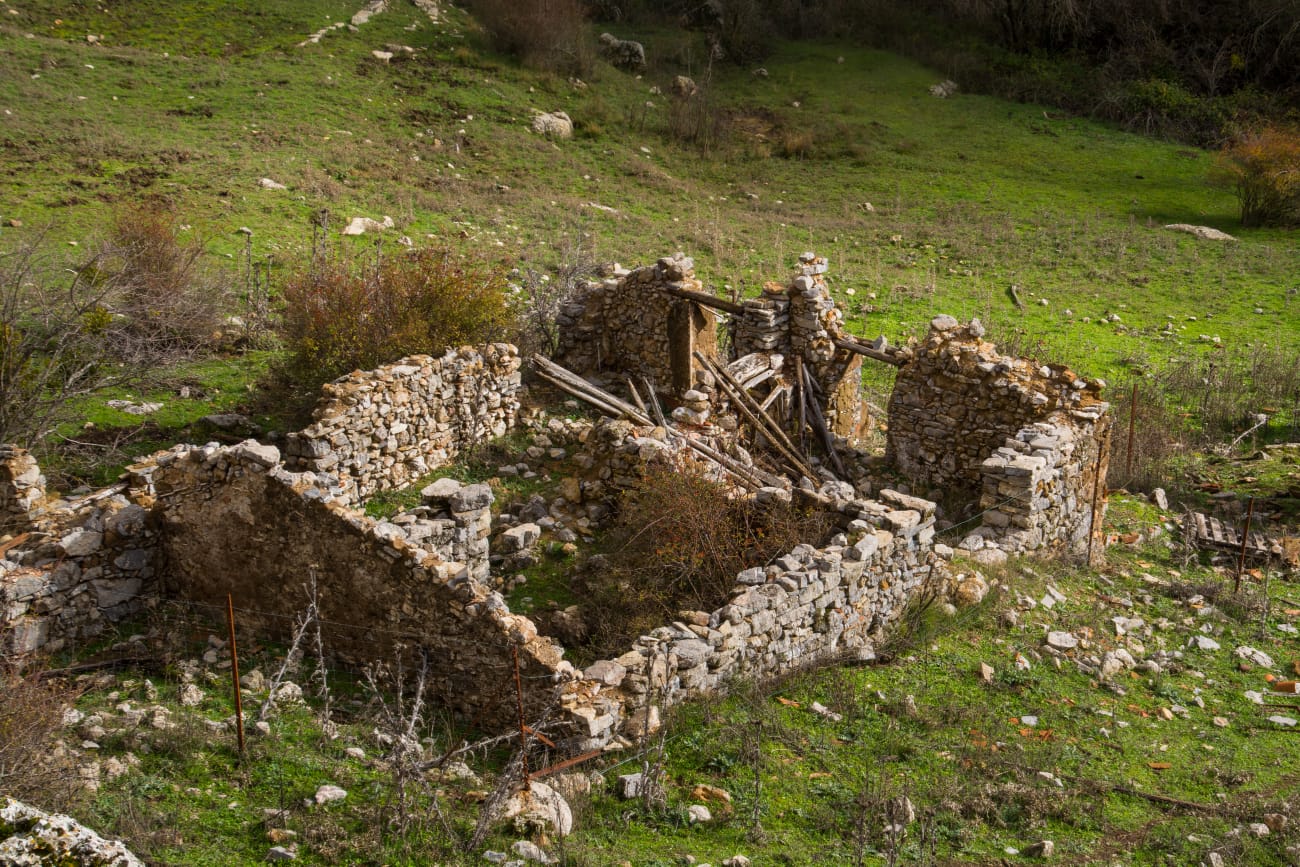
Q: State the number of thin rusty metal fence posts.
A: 5